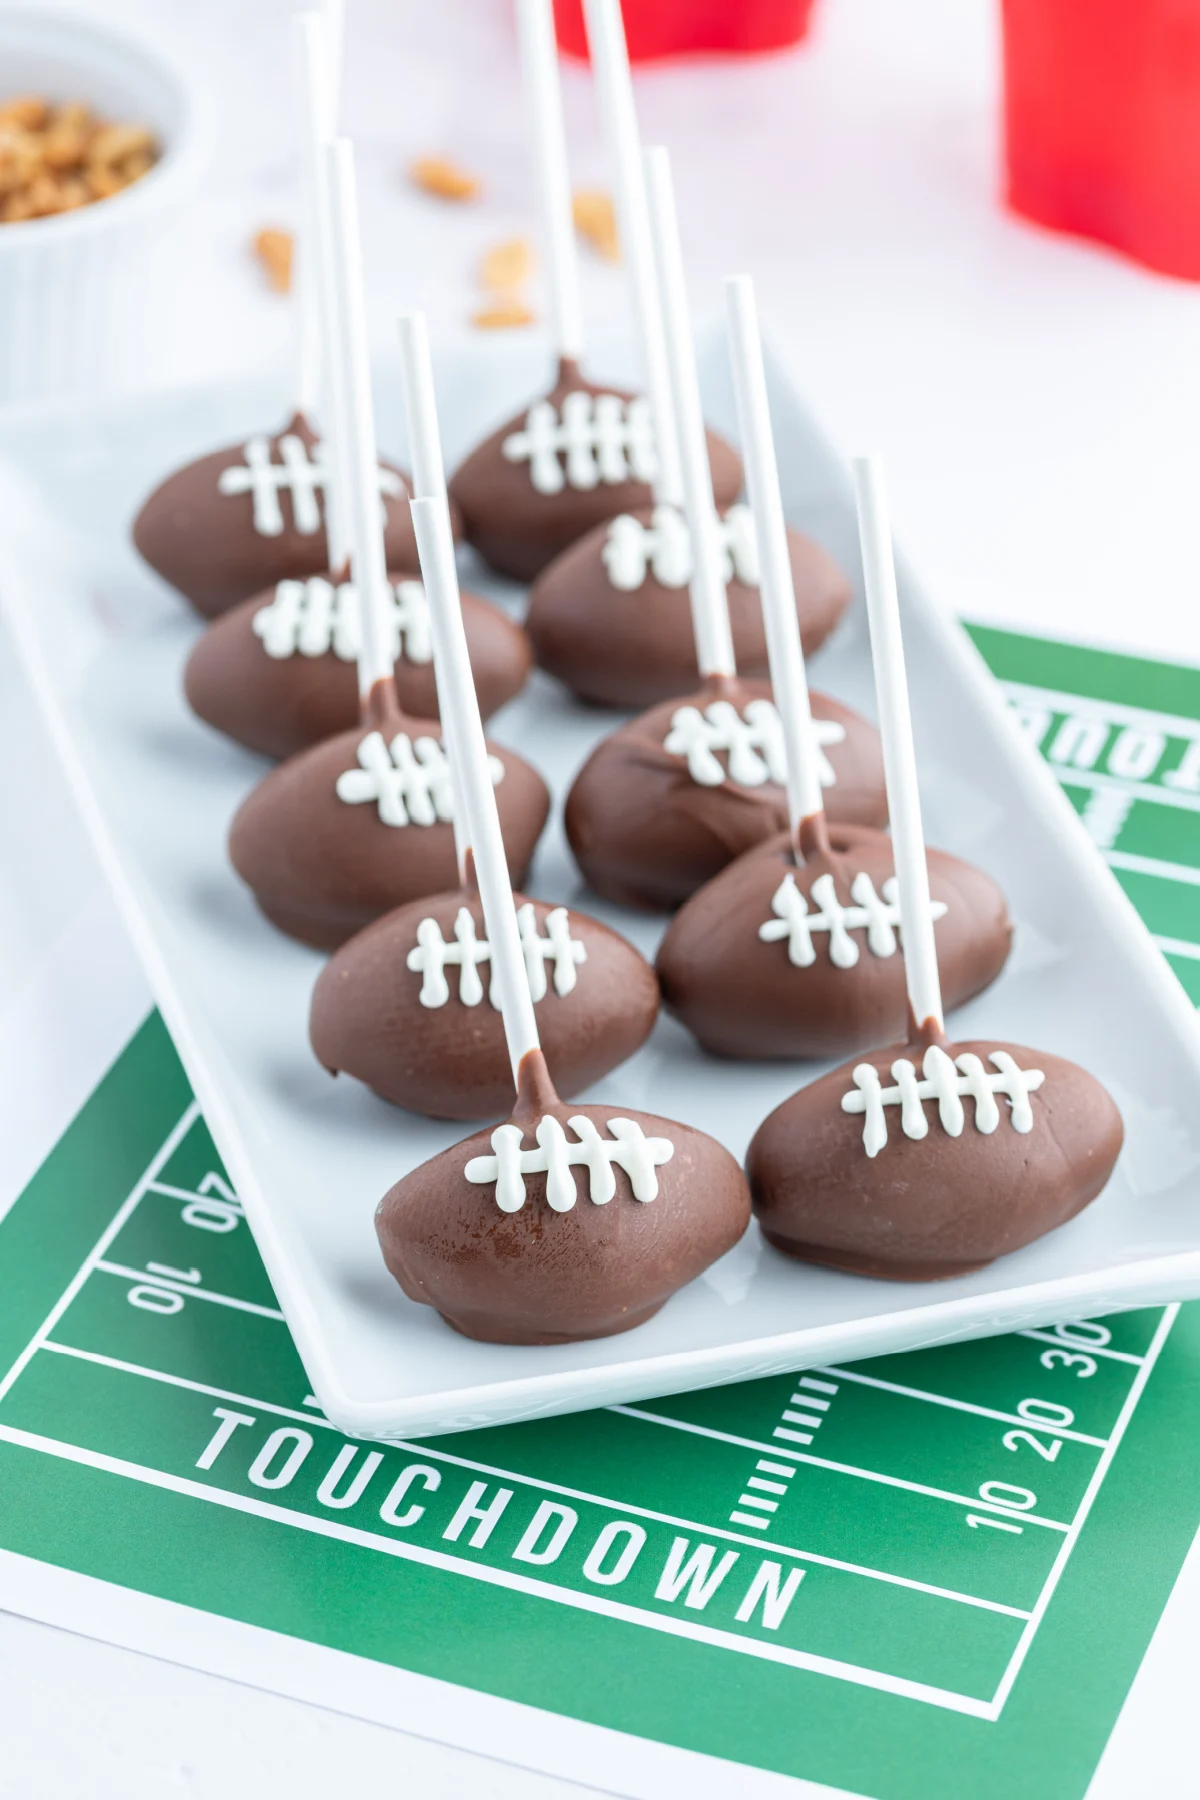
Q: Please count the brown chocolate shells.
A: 10